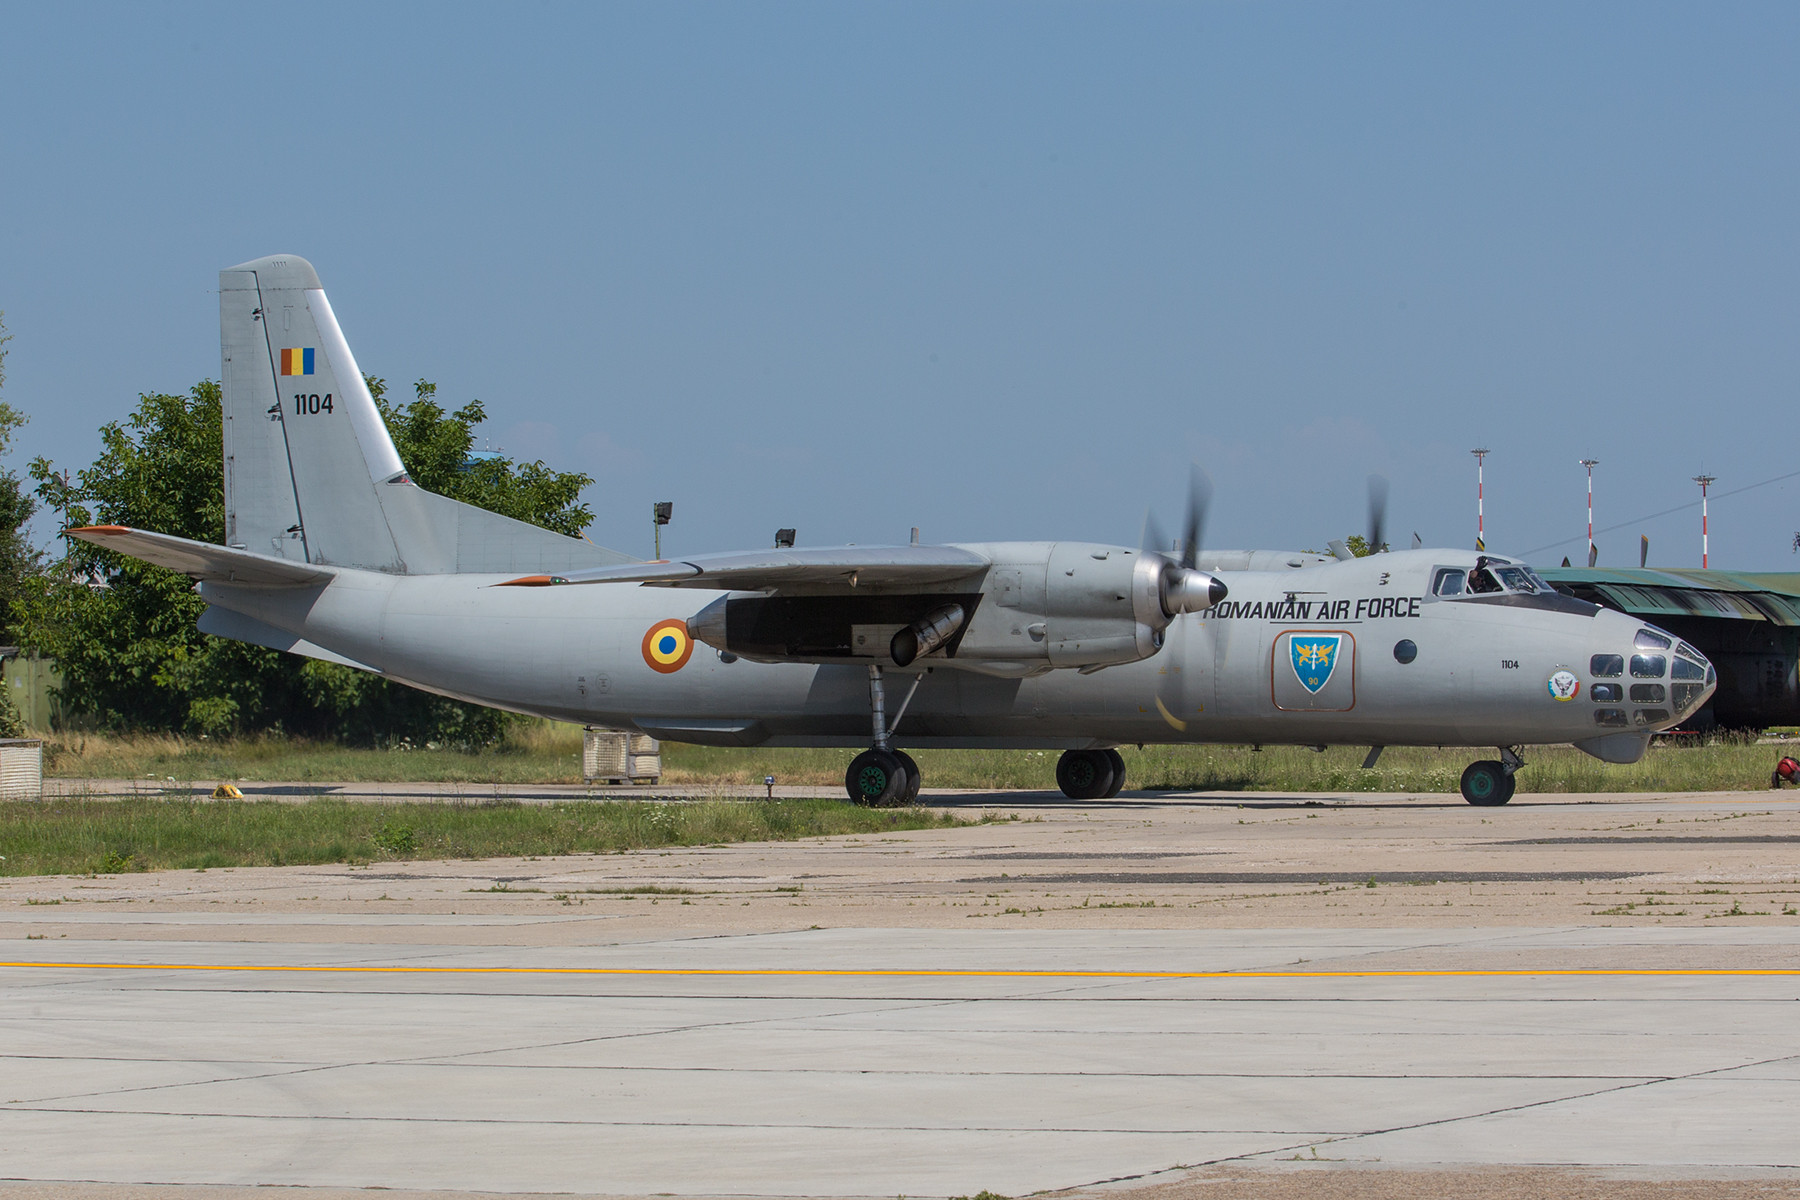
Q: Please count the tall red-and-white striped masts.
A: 3